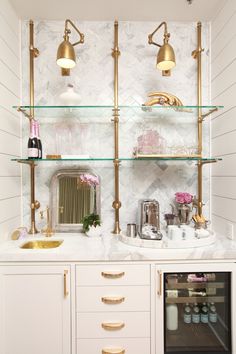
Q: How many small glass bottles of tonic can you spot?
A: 4